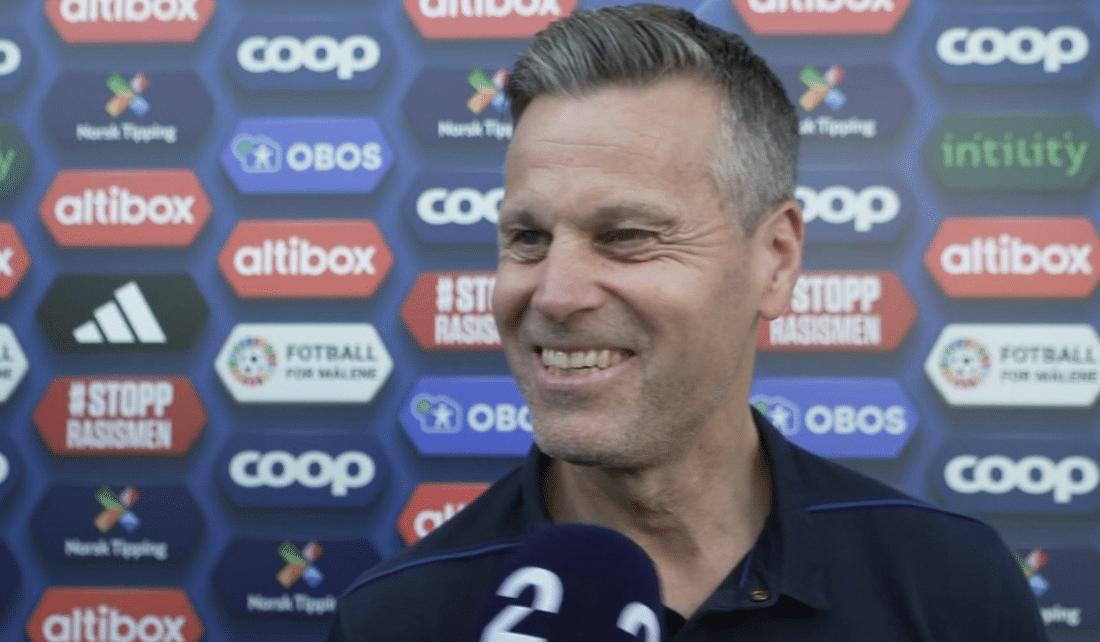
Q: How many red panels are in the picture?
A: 12